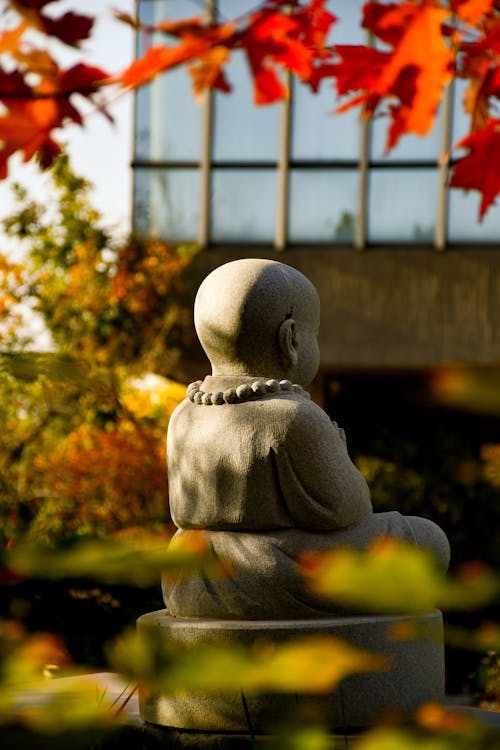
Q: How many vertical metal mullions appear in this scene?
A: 4